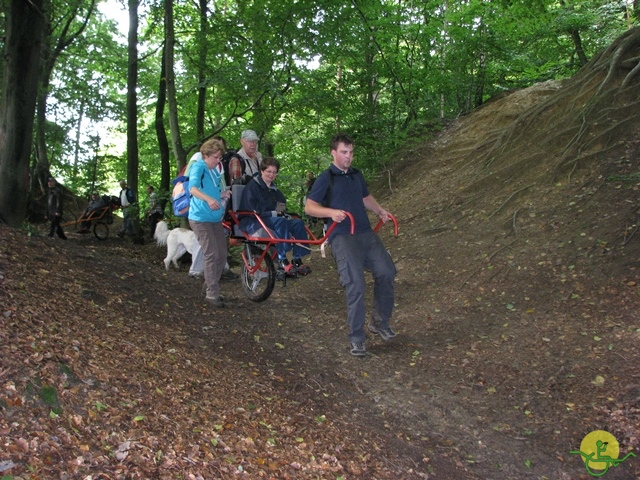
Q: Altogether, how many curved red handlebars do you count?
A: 2